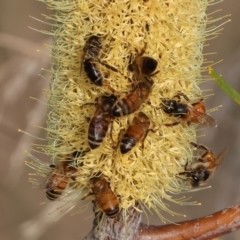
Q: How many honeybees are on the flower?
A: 9